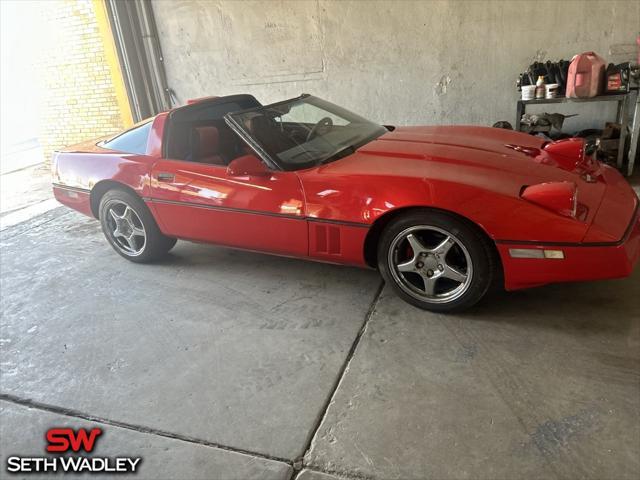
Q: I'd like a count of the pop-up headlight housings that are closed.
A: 0